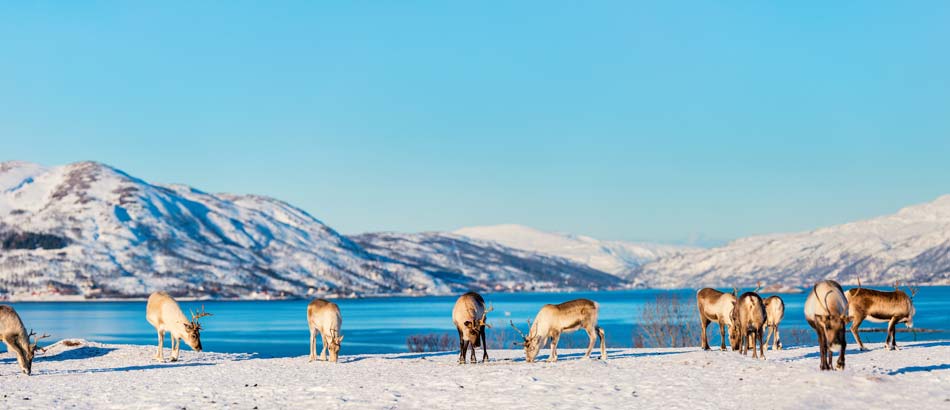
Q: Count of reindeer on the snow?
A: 10